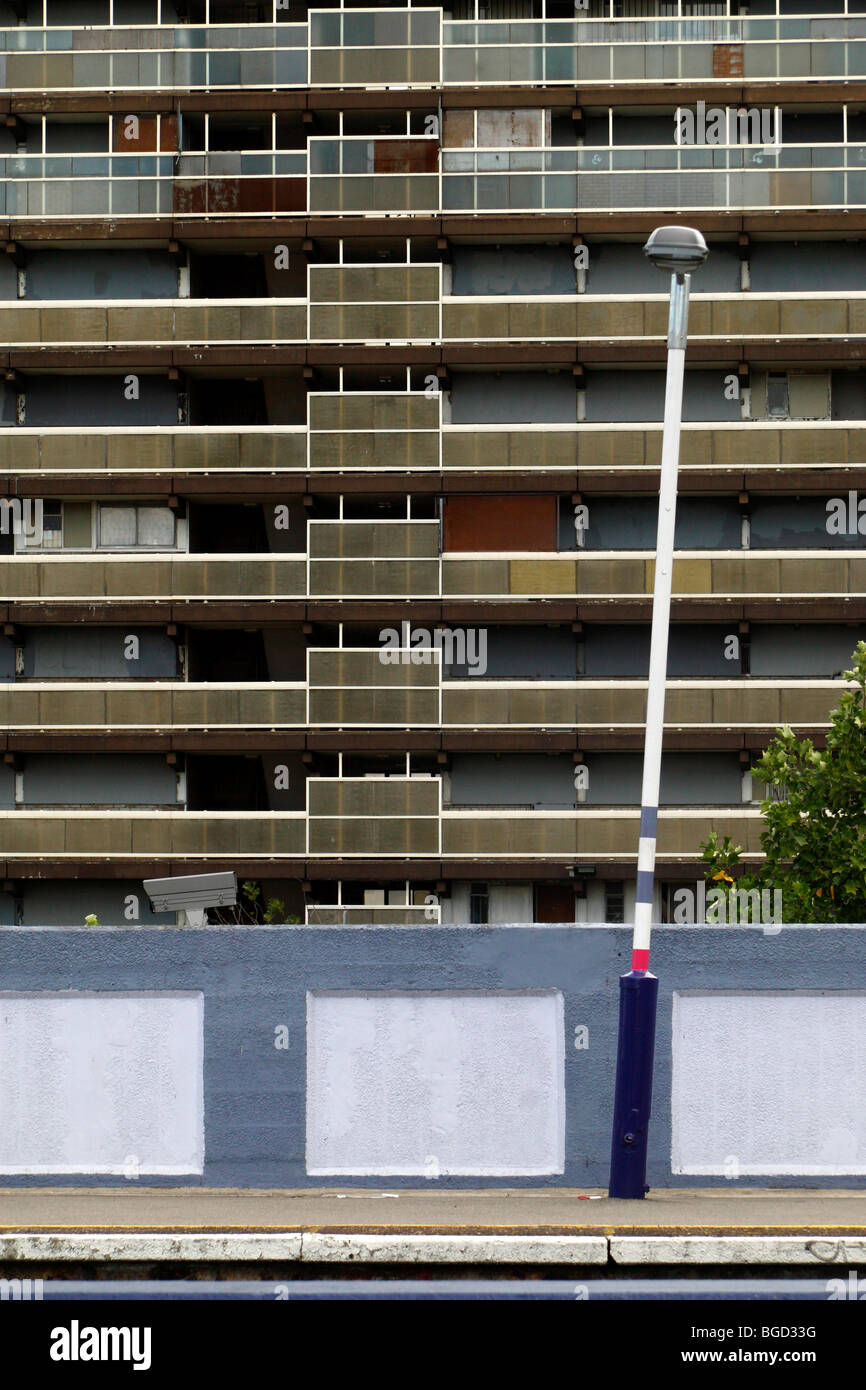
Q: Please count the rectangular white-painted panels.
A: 3